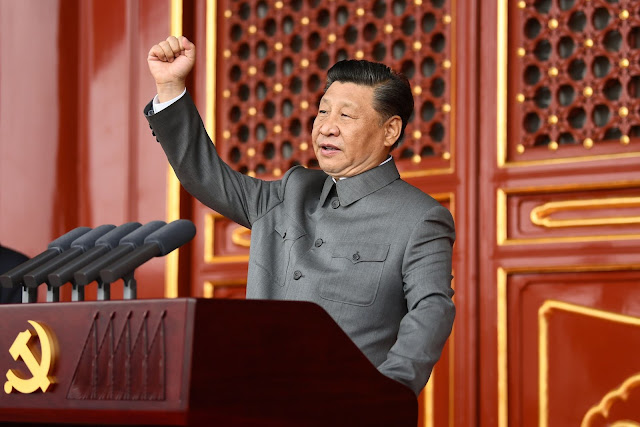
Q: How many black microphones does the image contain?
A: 5